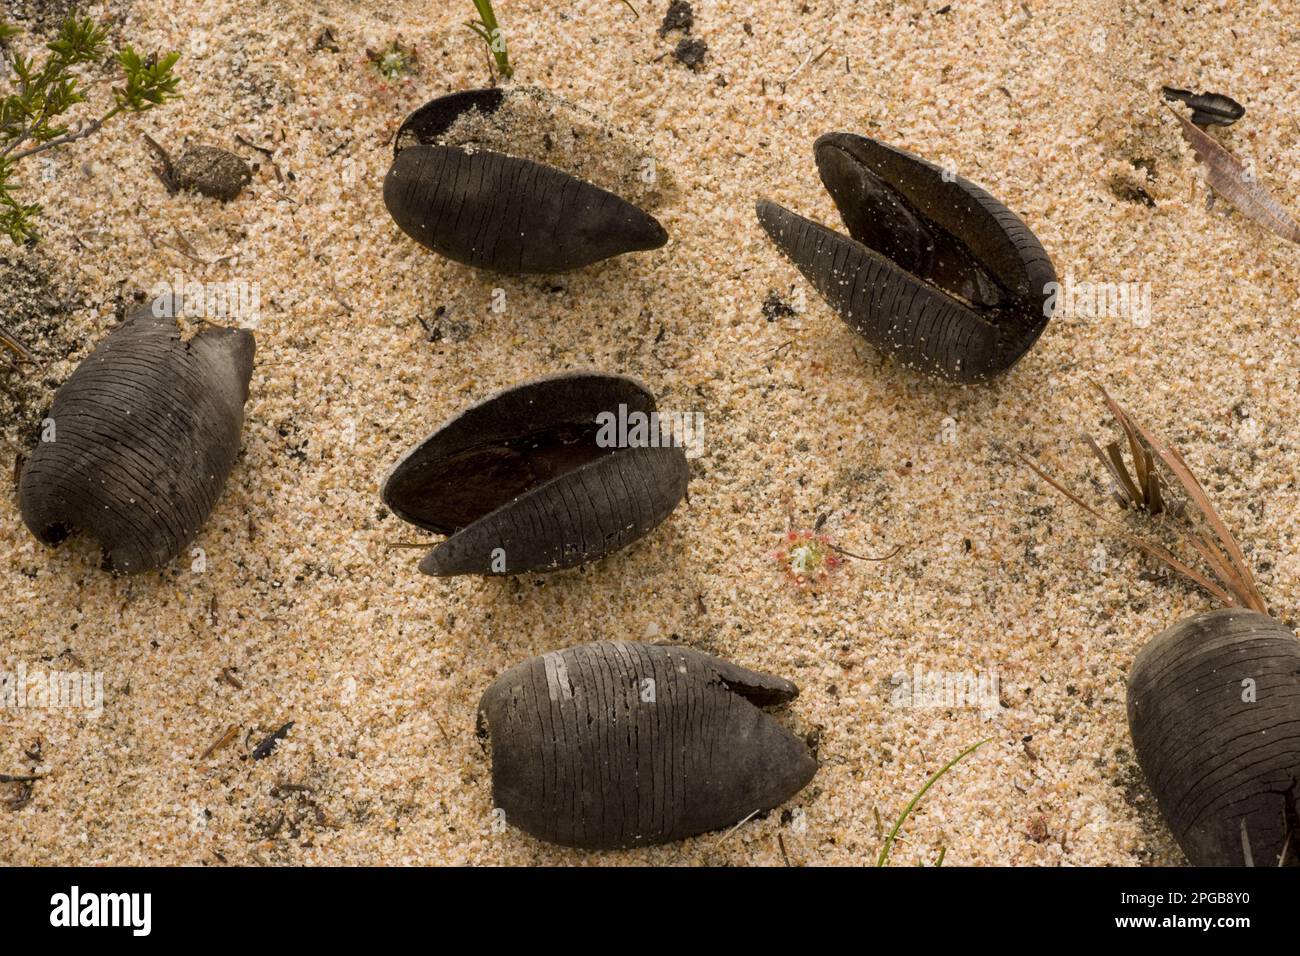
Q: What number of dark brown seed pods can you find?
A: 6